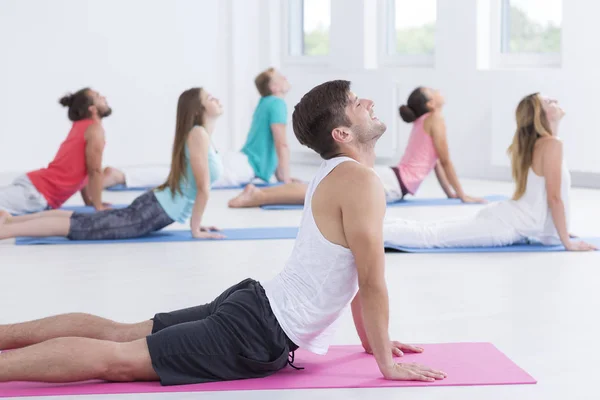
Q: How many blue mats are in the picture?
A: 5